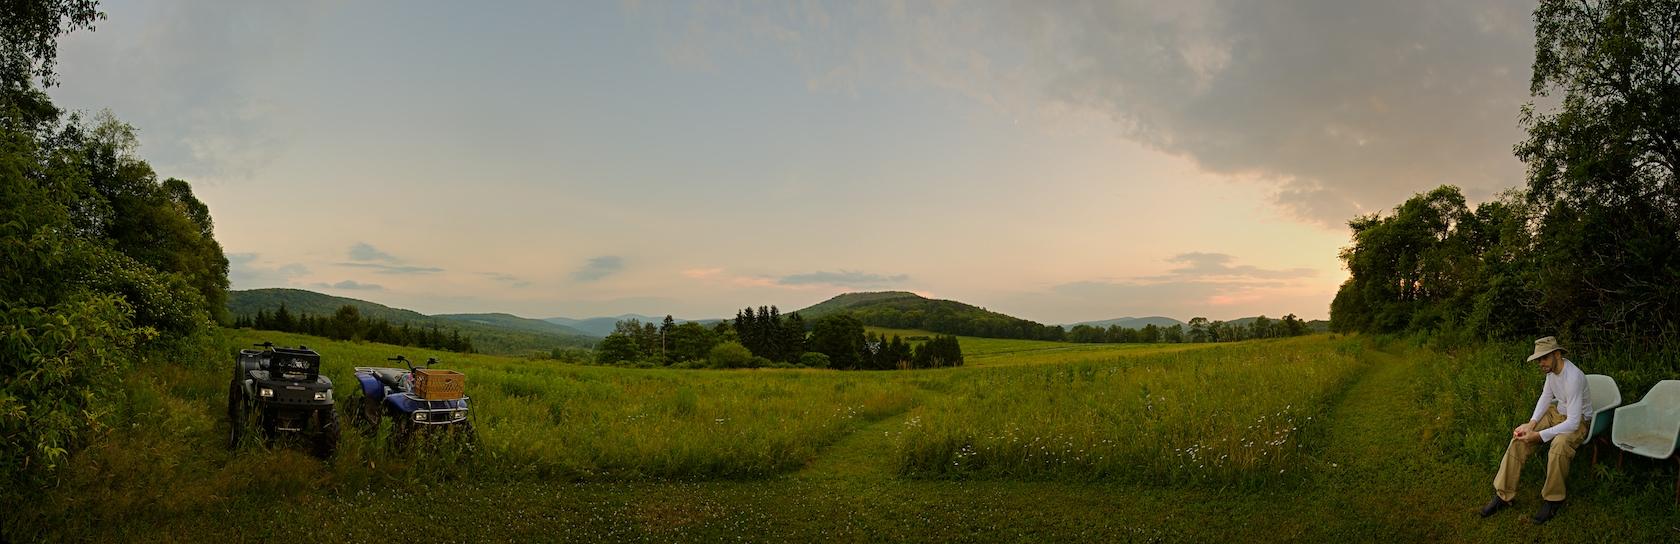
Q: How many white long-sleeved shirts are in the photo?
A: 1